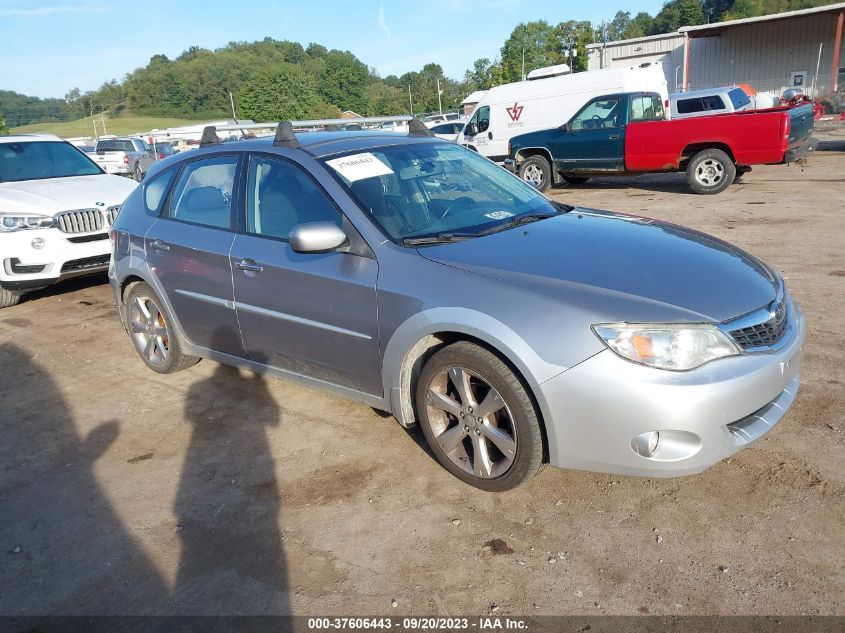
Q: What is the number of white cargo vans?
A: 1